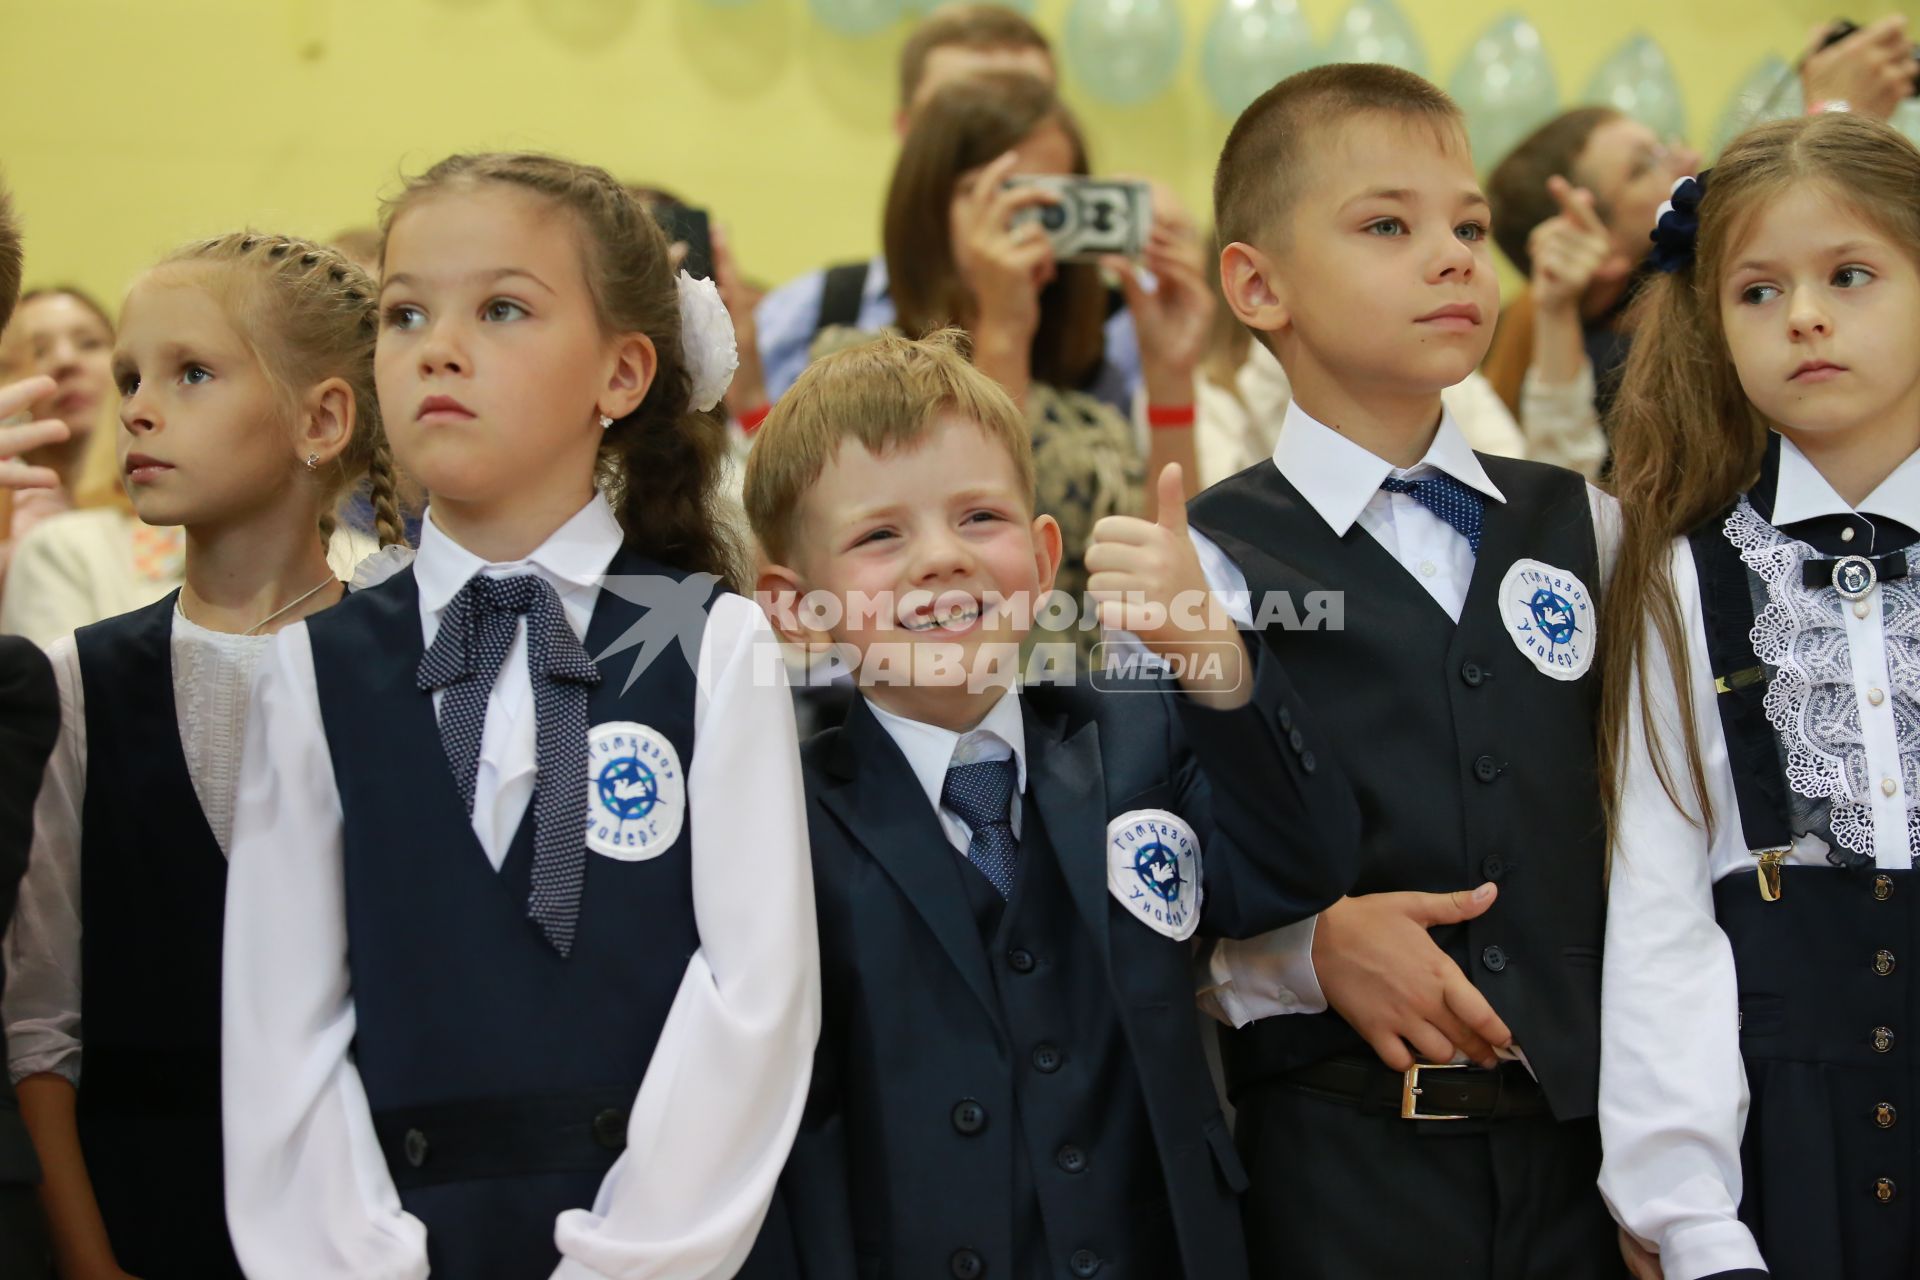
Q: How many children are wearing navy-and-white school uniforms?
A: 5